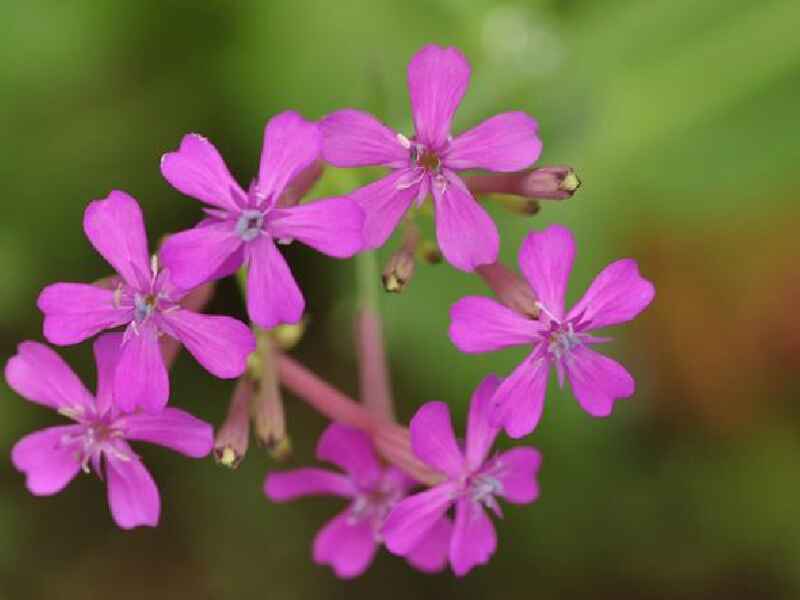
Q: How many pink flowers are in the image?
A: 7